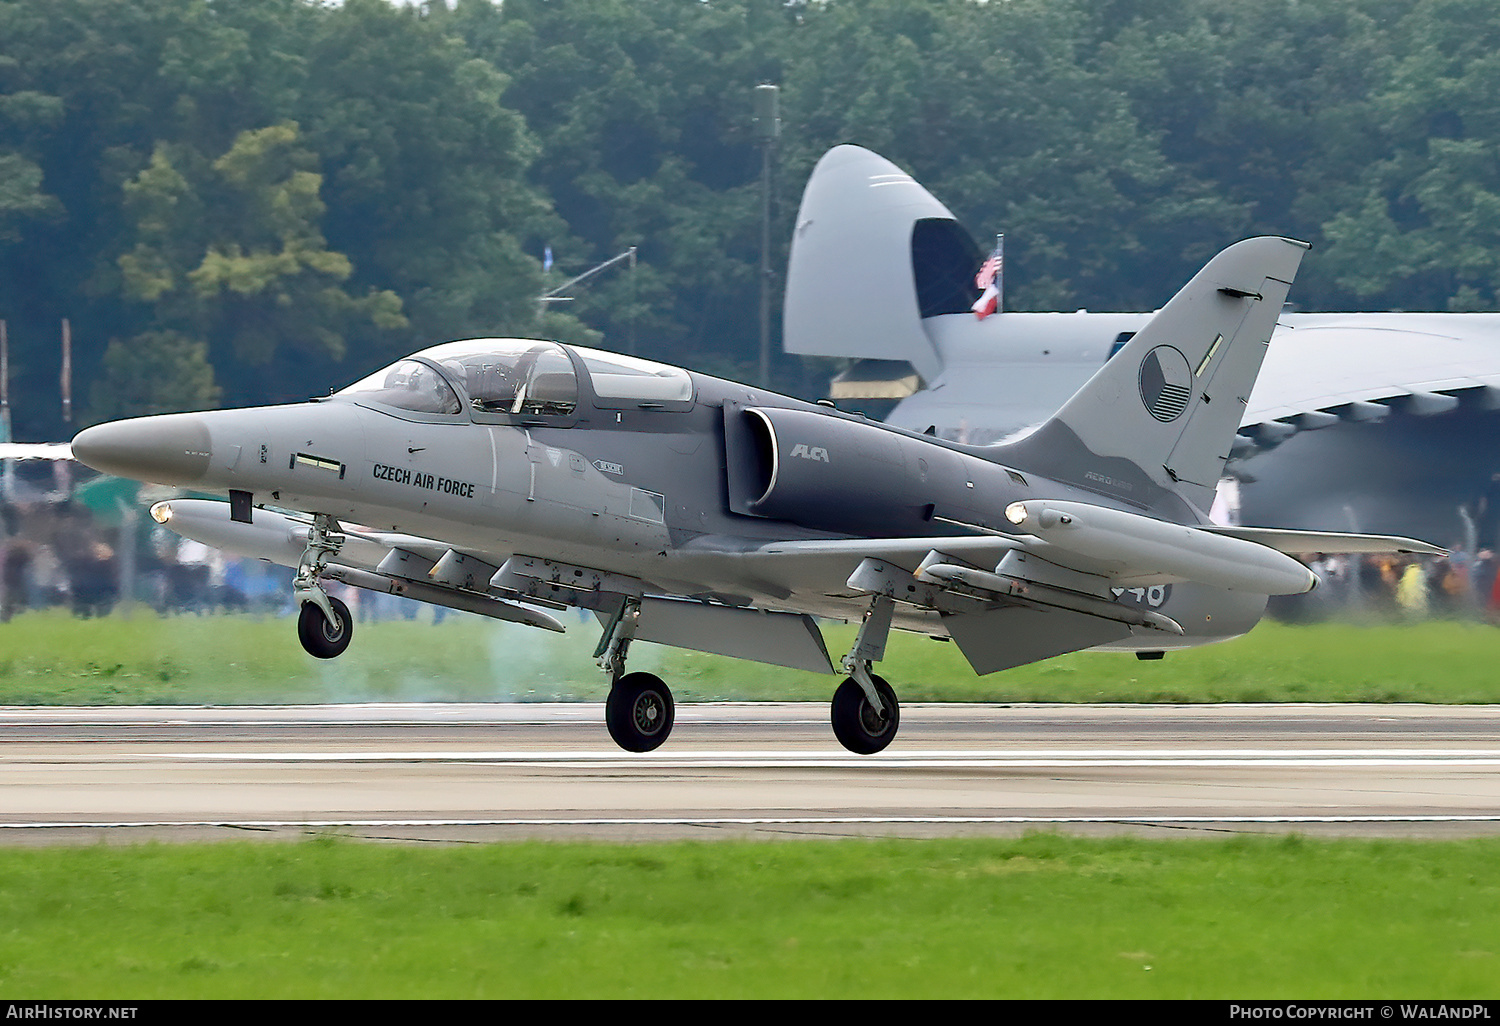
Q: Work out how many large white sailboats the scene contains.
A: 0